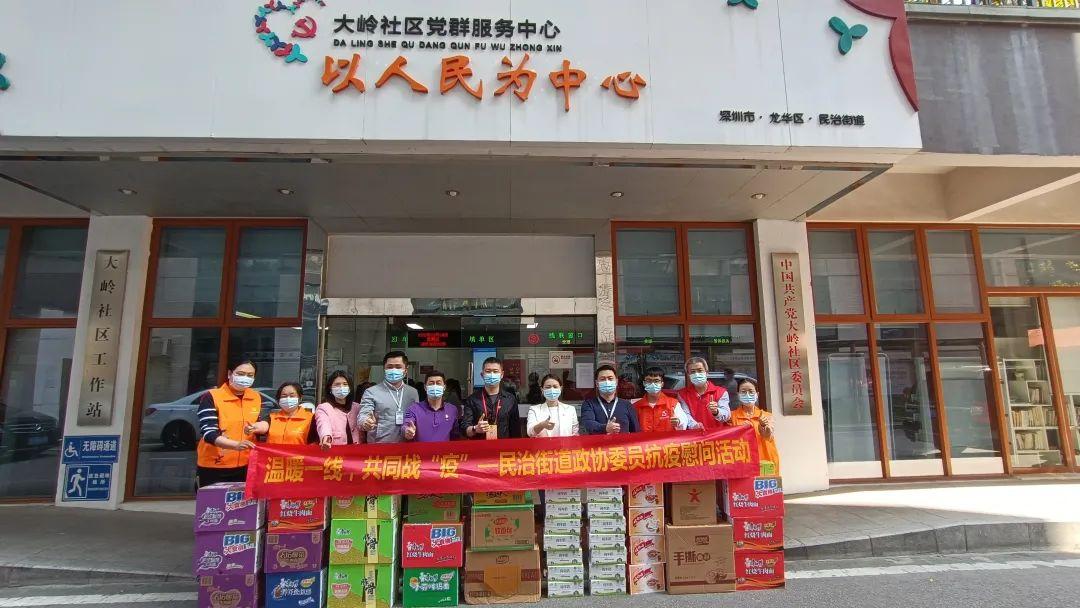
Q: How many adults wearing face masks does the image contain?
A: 11